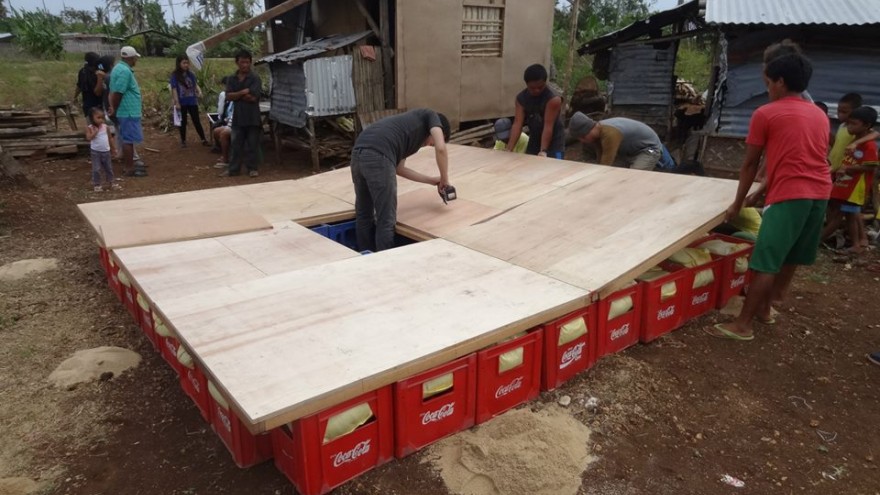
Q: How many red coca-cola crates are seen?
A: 15